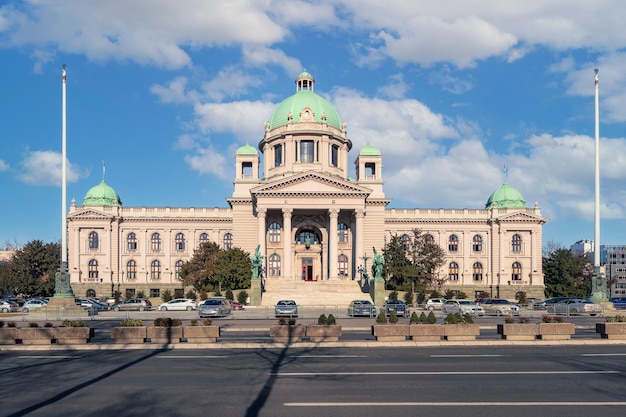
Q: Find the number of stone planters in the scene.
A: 14